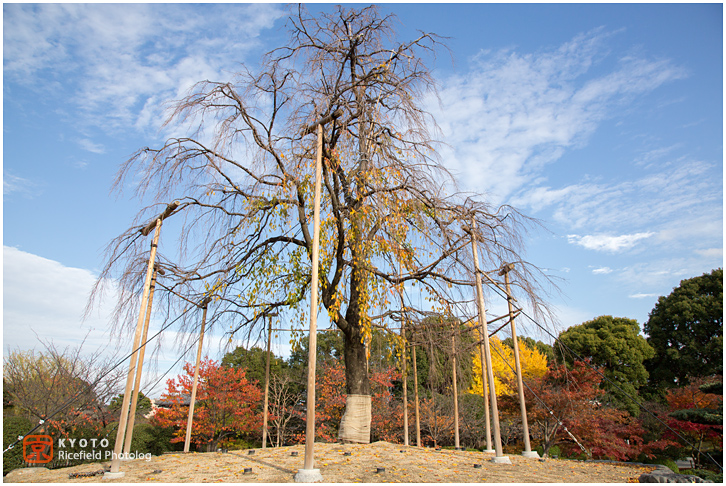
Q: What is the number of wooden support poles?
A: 11